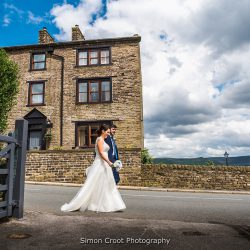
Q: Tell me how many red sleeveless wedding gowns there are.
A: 0